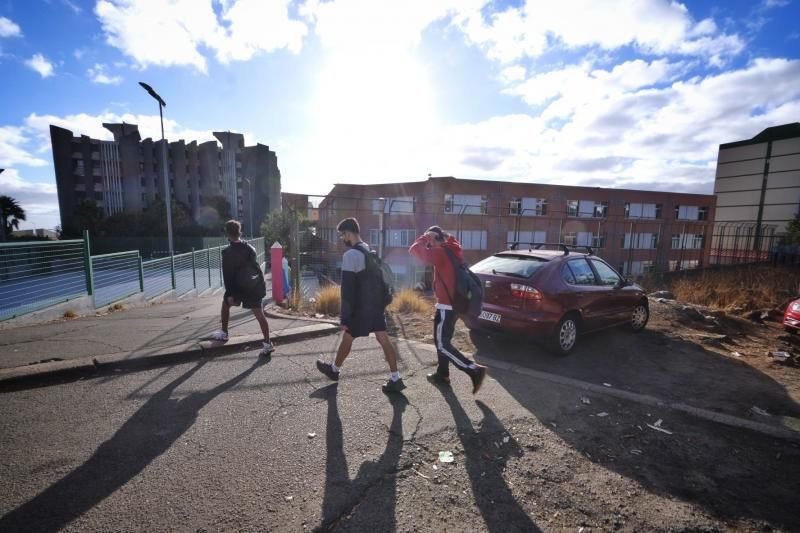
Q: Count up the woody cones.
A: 0